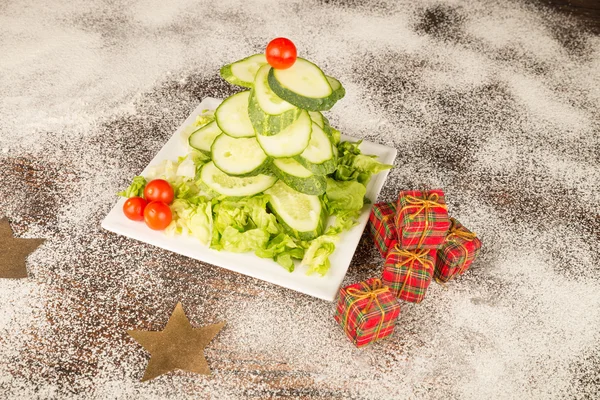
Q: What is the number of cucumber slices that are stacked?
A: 13